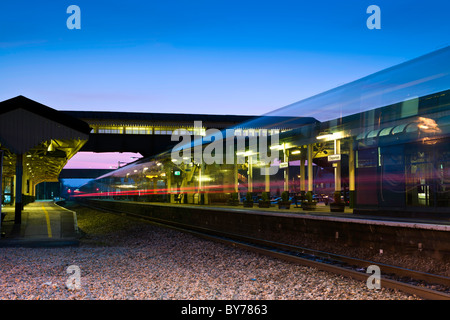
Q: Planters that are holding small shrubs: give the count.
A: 6